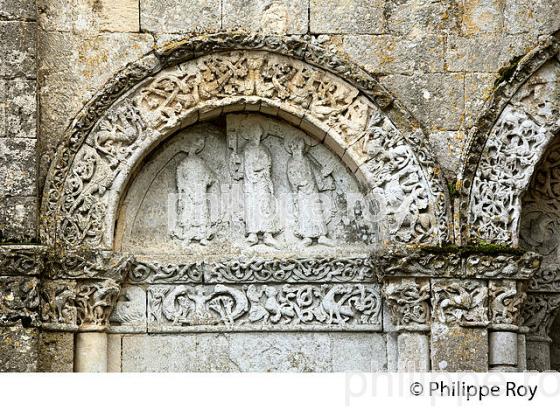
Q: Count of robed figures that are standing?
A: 3